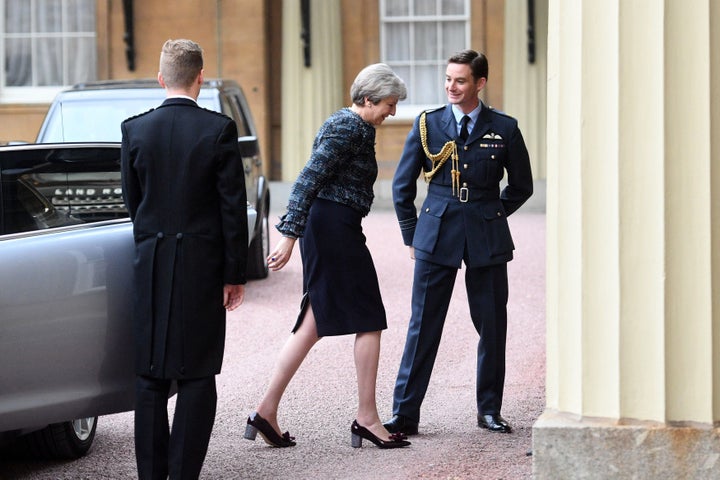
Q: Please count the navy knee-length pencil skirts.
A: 1